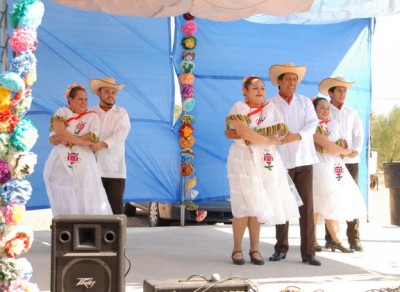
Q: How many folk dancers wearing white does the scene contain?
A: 6